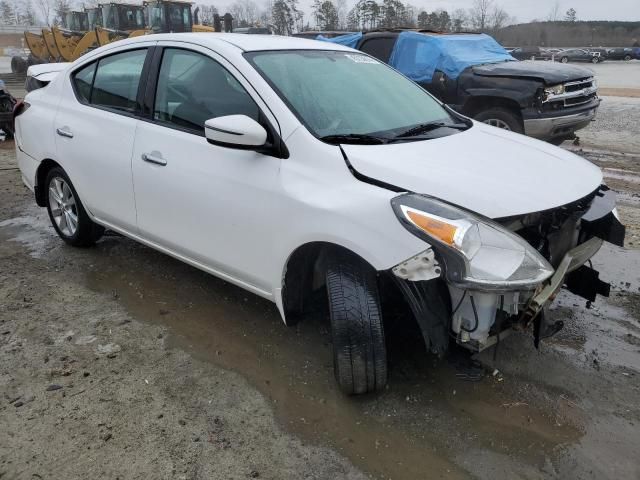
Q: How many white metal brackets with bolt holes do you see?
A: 1